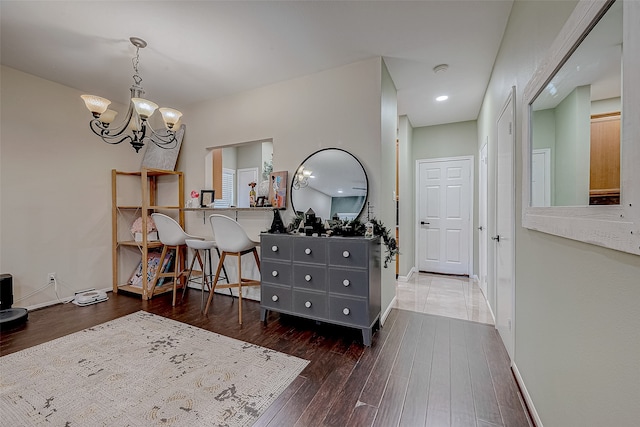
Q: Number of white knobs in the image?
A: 9